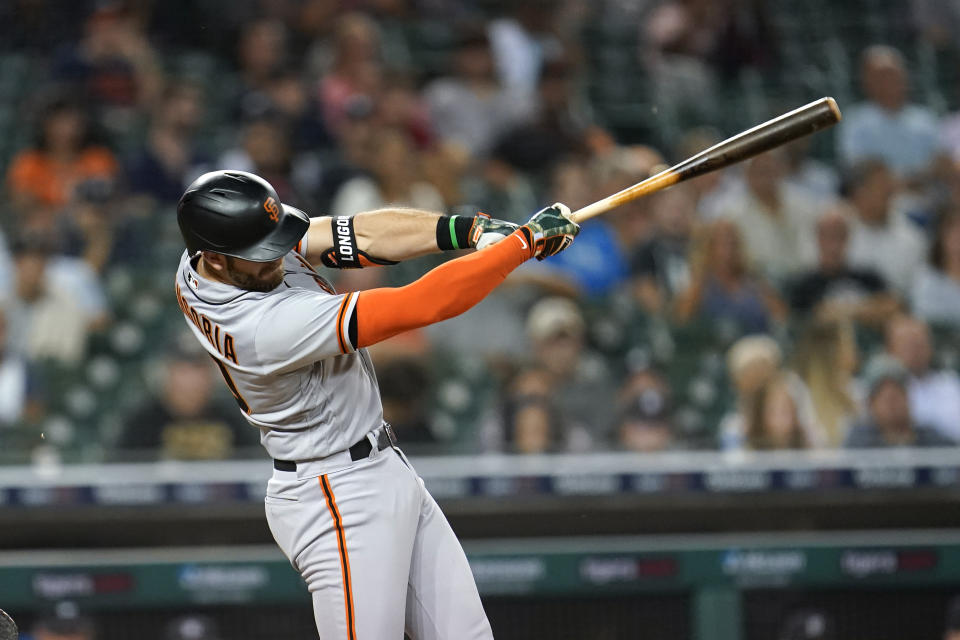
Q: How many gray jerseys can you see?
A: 1